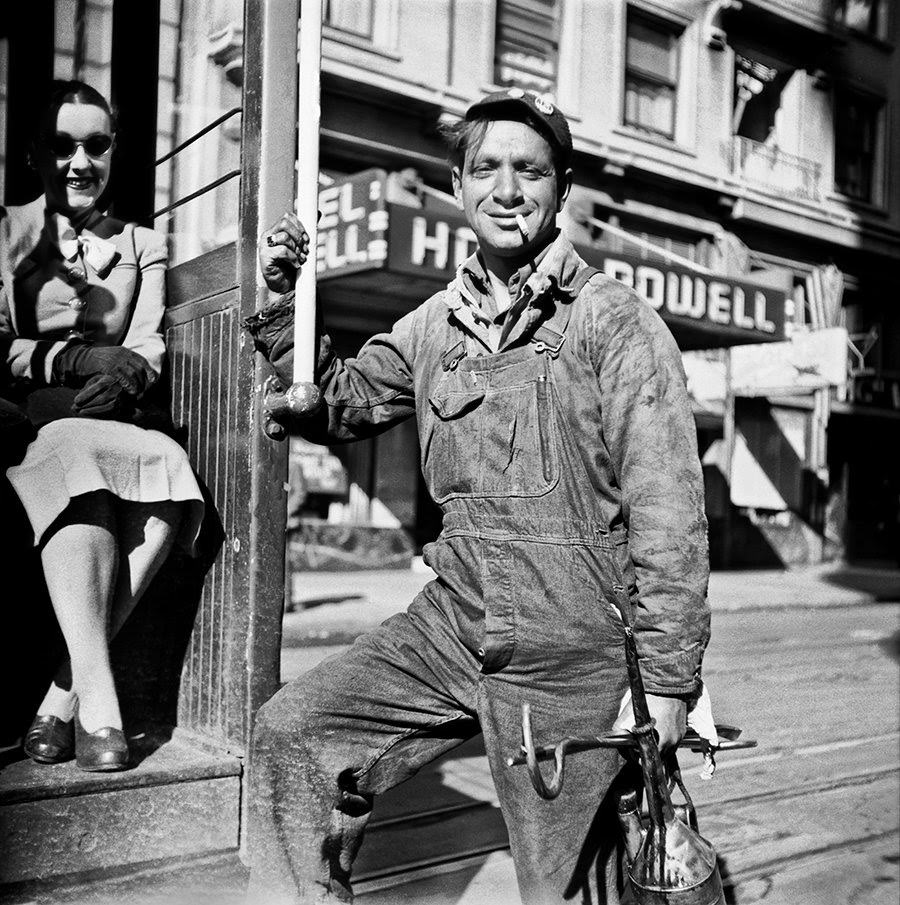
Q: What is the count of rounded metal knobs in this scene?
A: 1